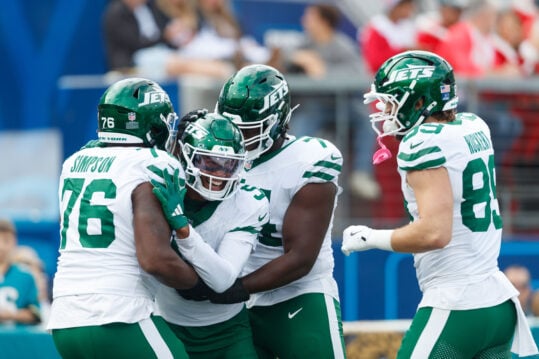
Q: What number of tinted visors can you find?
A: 1